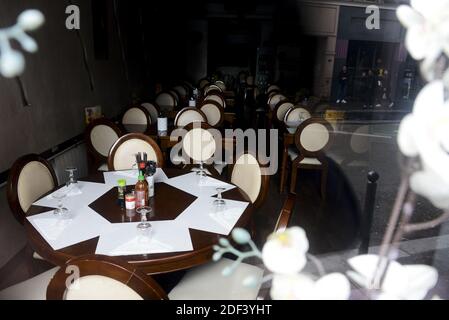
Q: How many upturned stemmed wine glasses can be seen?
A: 5